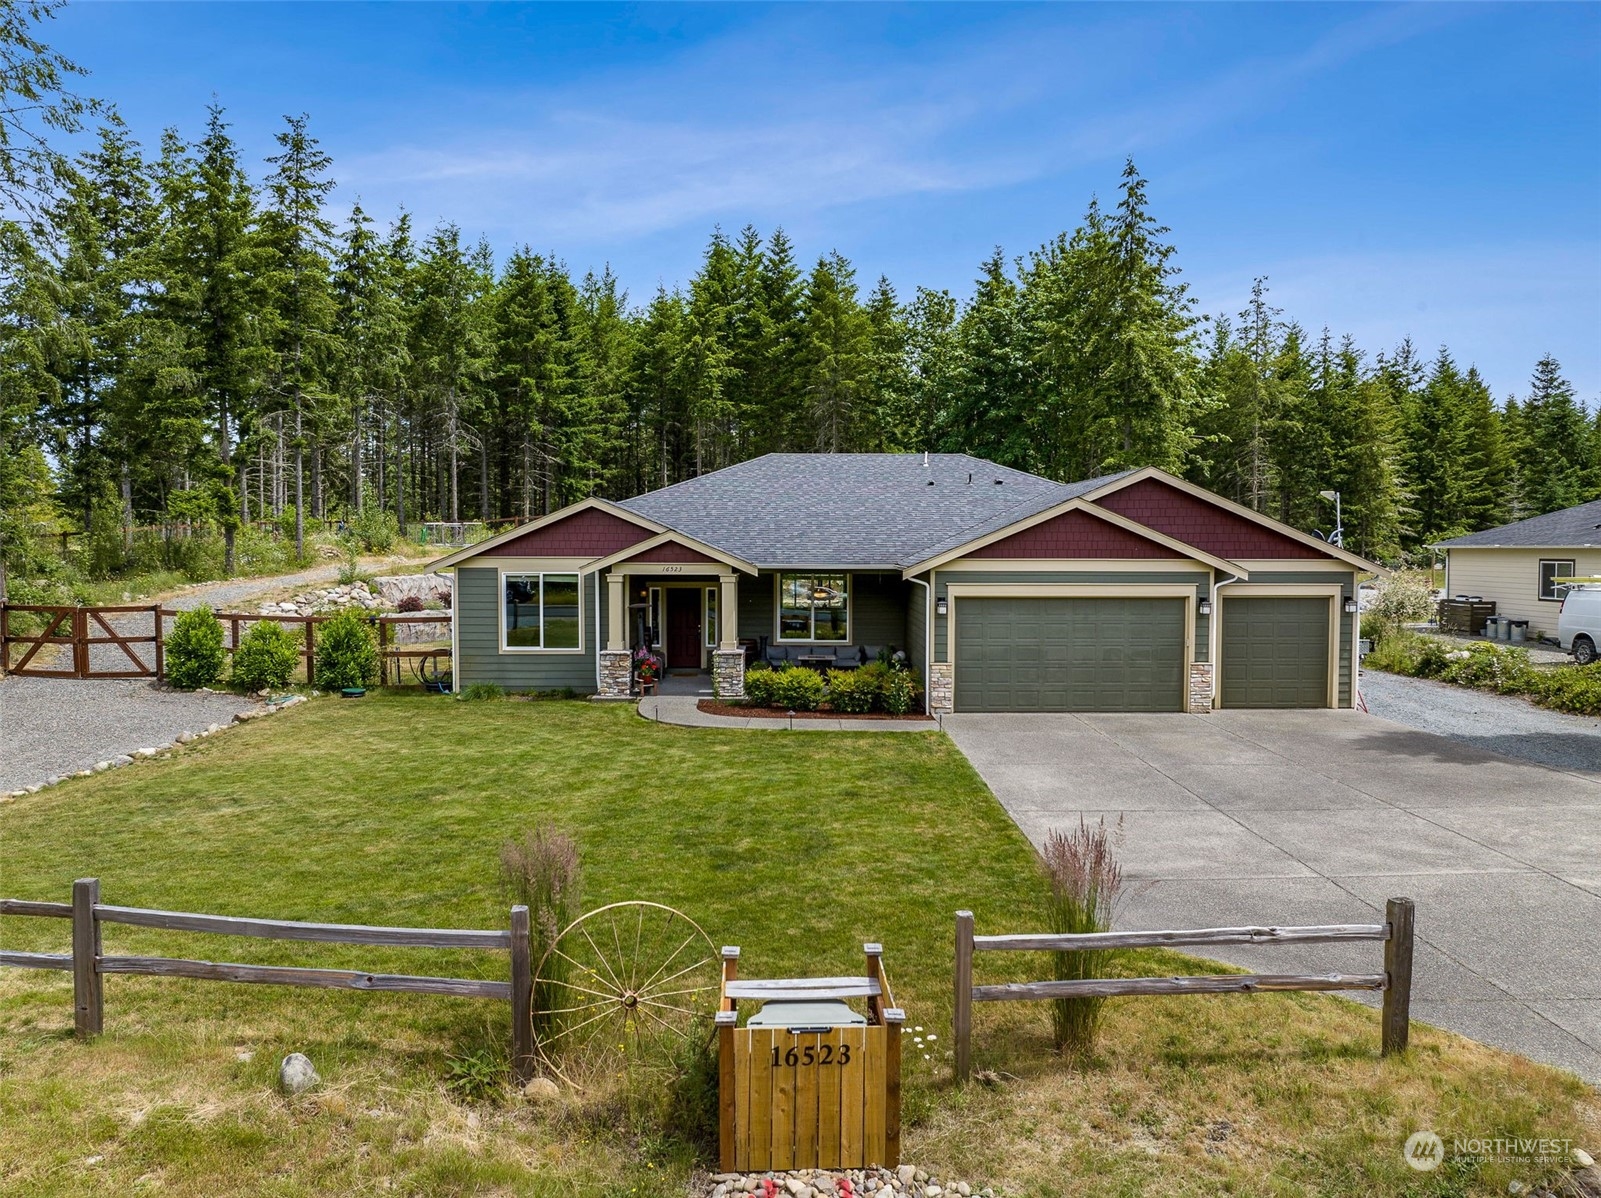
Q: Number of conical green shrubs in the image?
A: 3